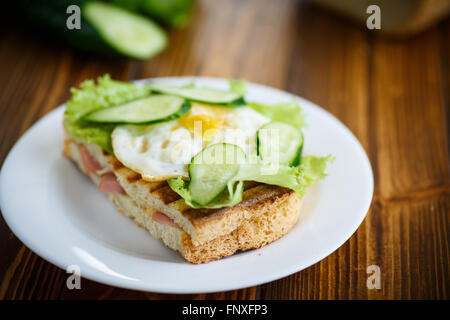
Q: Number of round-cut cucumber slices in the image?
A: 2